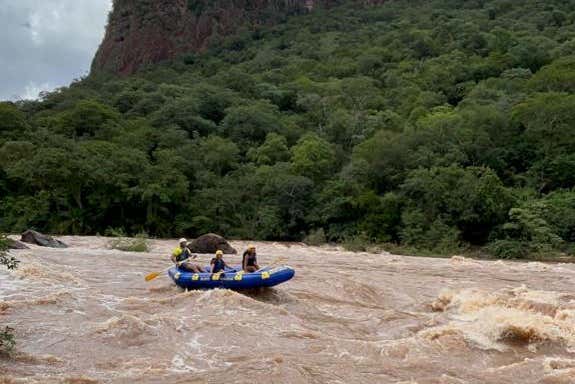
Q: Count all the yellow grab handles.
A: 5